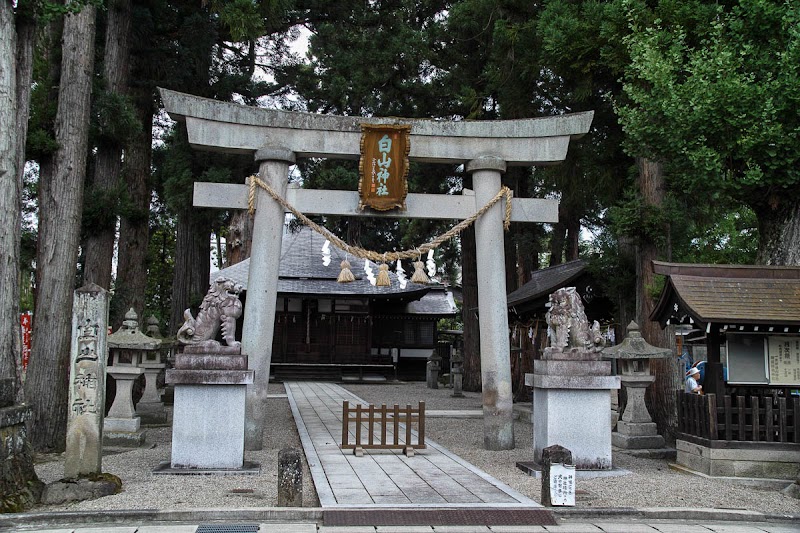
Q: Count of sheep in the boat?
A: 0